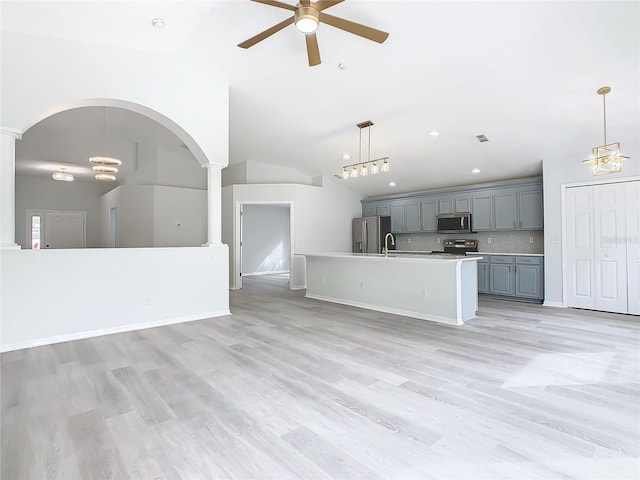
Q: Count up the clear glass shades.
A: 5